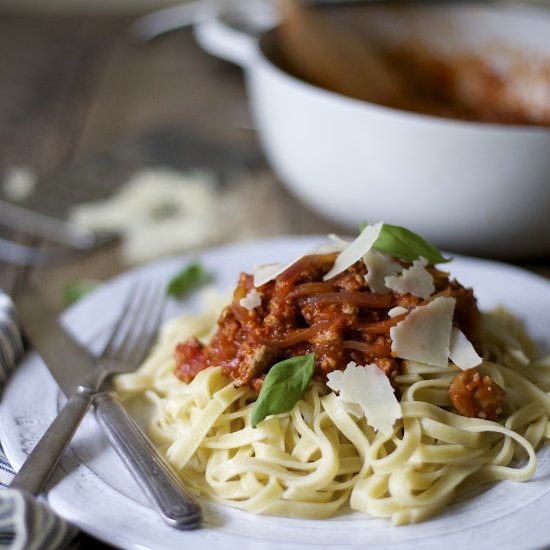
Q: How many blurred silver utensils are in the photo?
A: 2